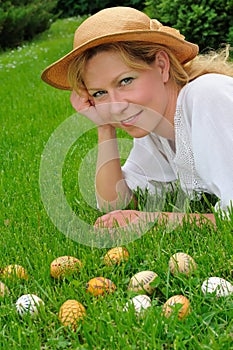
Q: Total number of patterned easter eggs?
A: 12